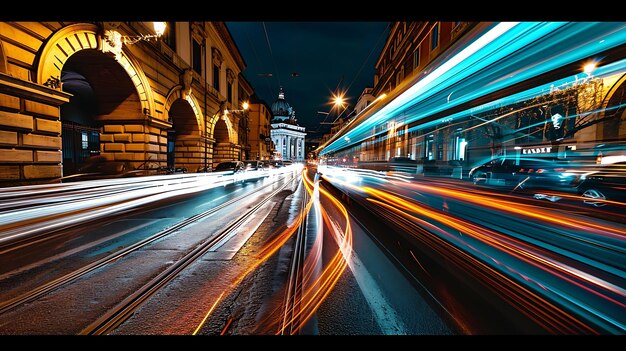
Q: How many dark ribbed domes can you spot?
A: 1